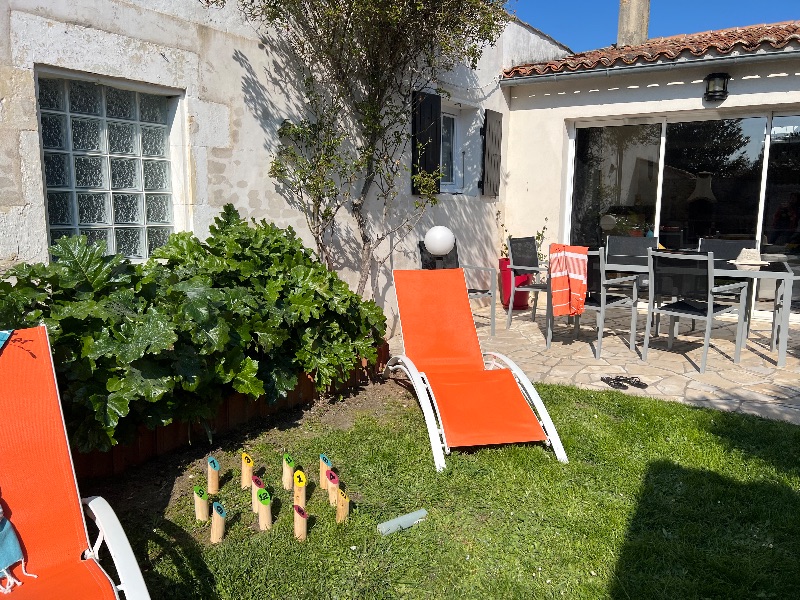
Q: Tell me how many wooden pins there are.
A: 12